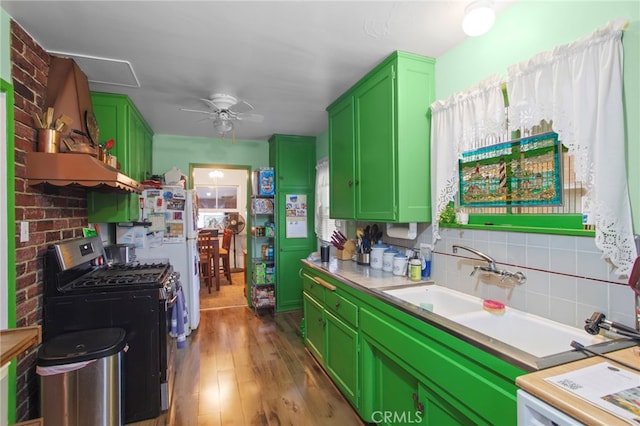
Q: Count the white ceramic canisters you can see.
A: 3